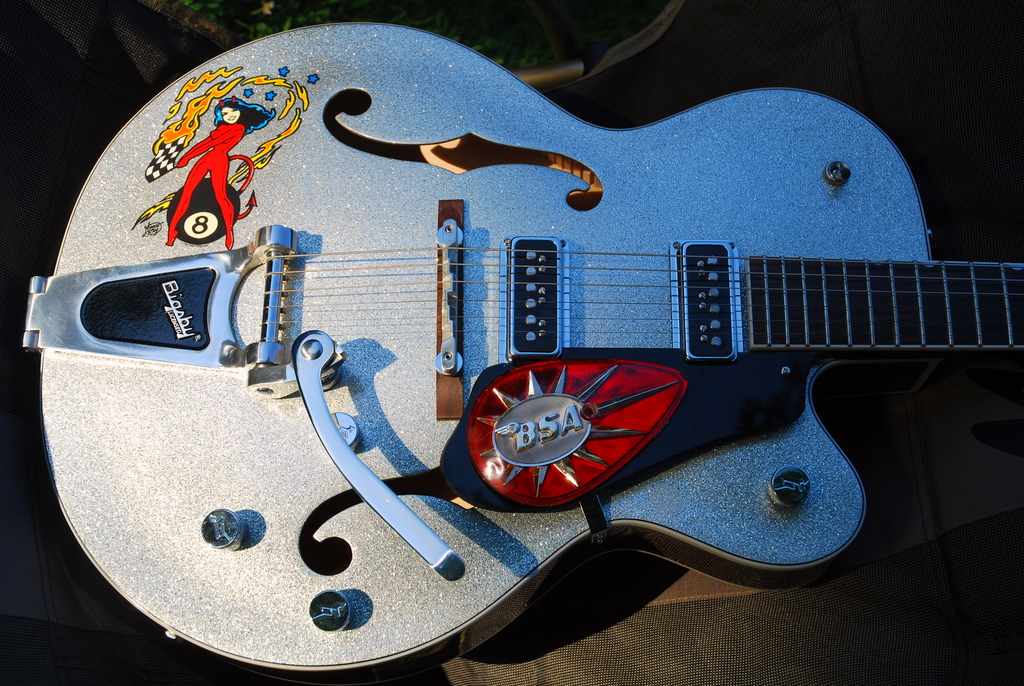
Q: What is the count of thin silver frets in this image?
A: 11